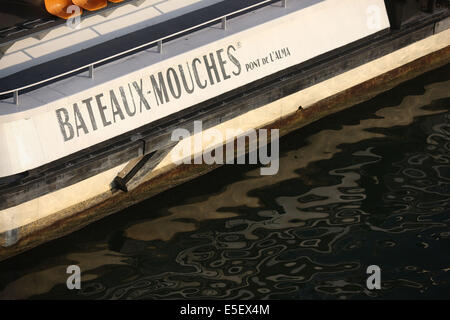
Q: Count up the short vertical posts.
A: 5